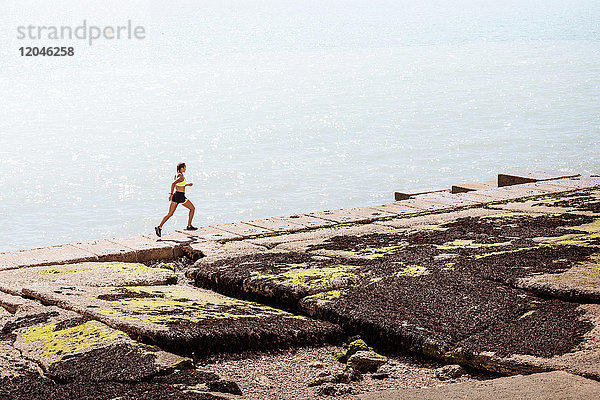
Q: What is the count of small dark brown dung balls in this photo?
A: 0